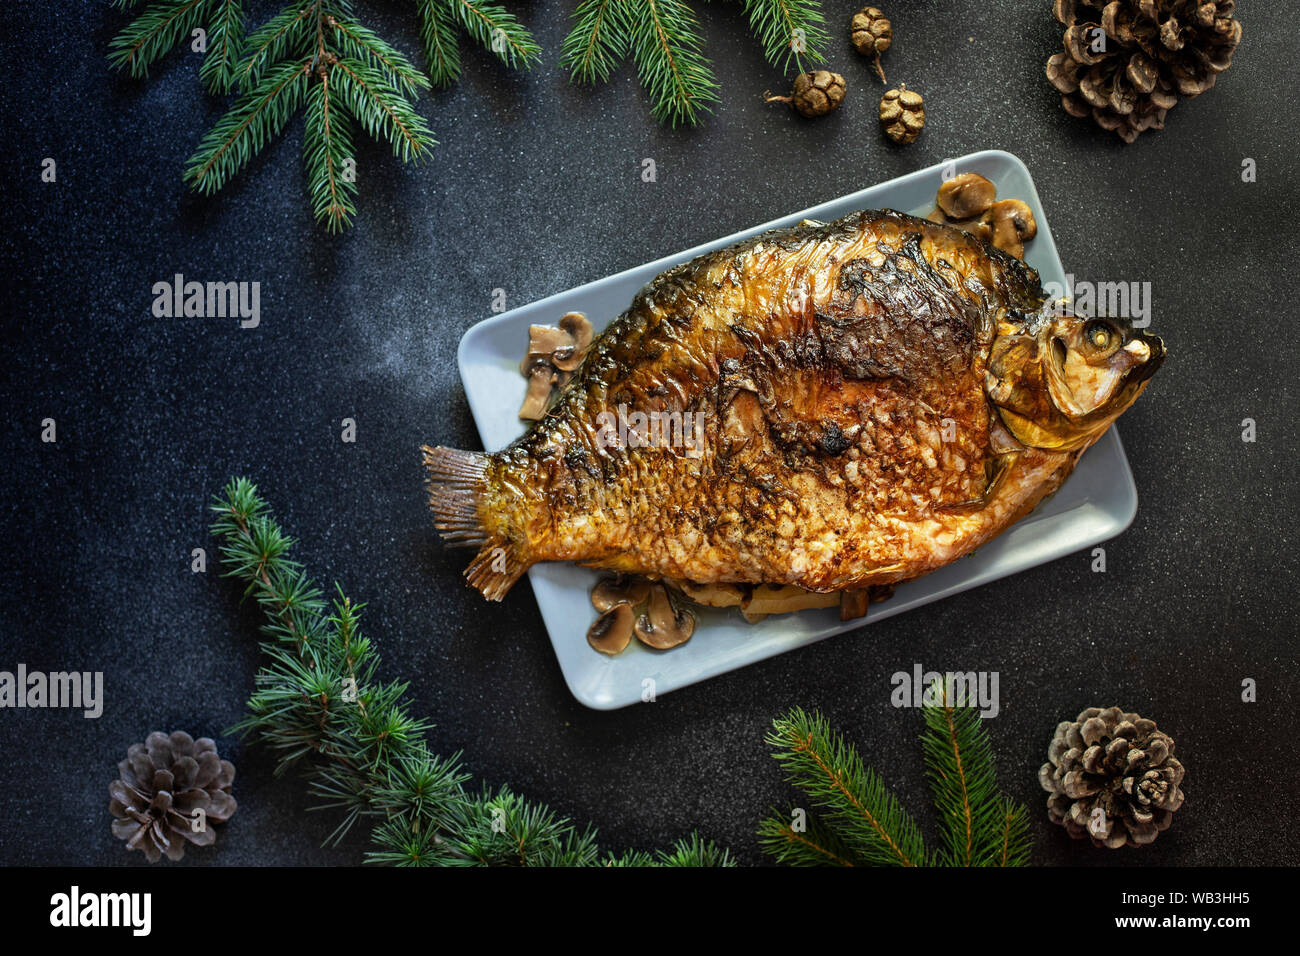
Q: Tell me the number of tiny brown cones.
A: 3